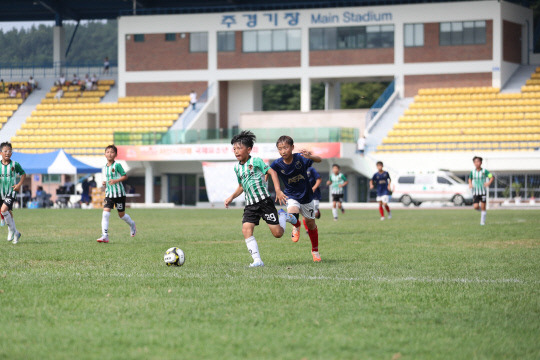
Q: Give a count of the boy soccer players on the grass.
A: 8